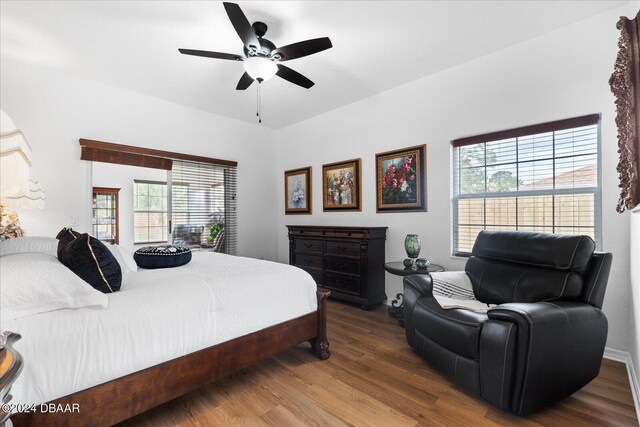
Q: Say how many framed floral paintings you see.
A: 3